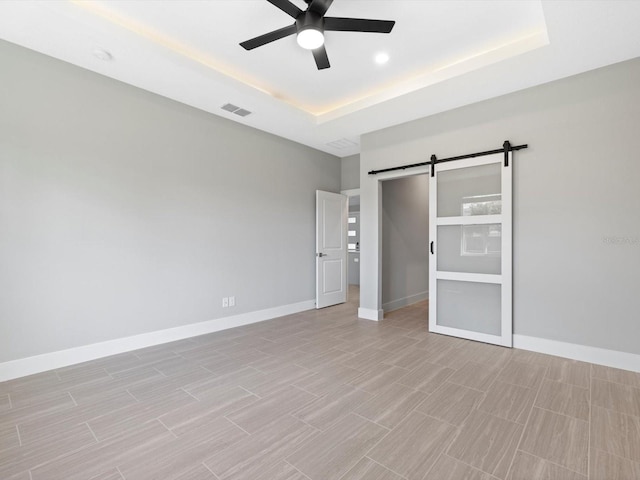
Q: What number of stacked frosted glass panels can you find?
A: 3